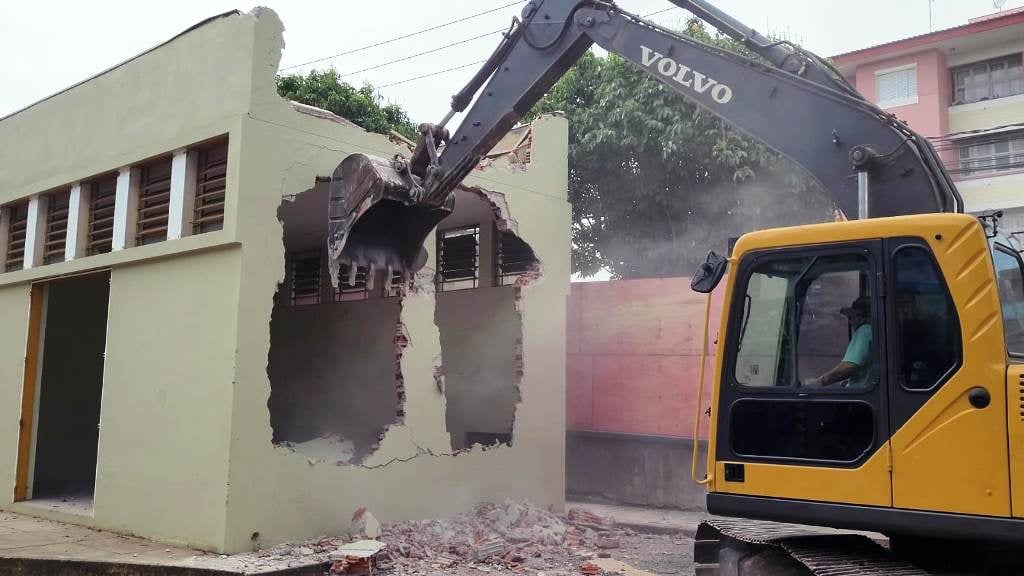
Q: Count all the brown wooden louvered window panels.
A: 5